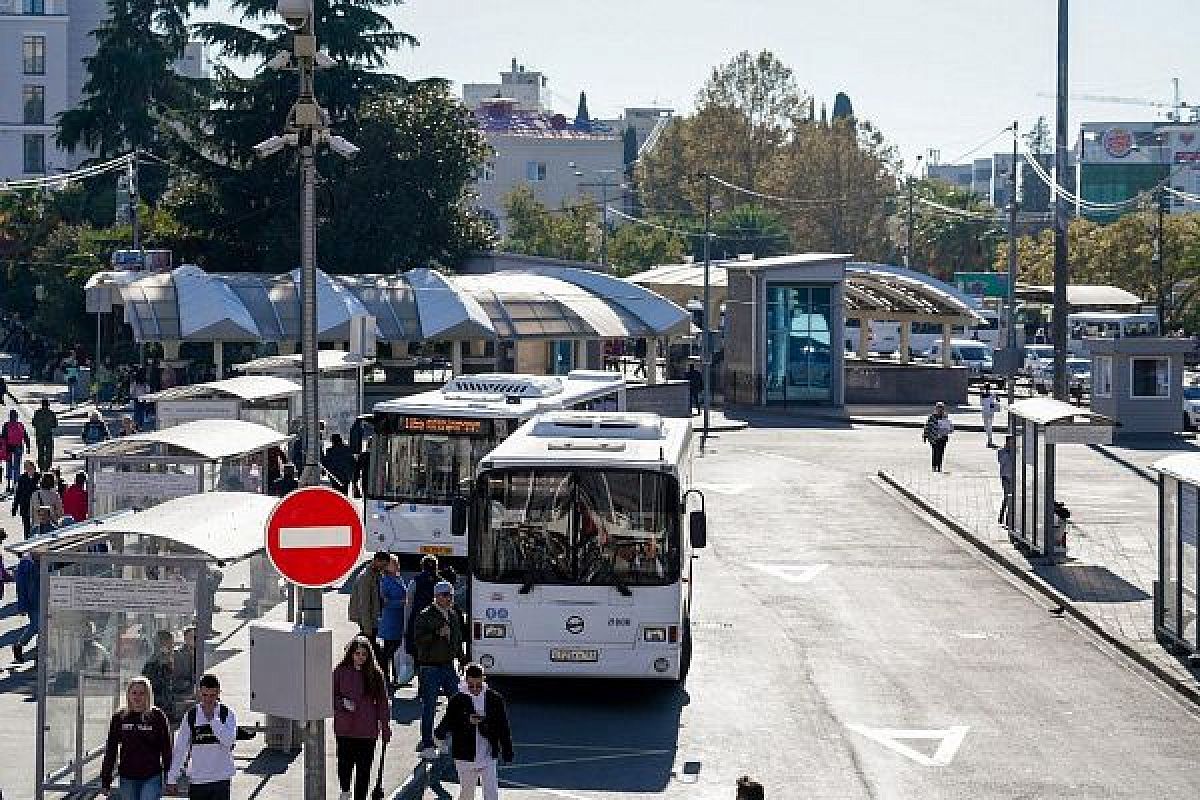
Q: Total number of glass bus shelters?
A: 6